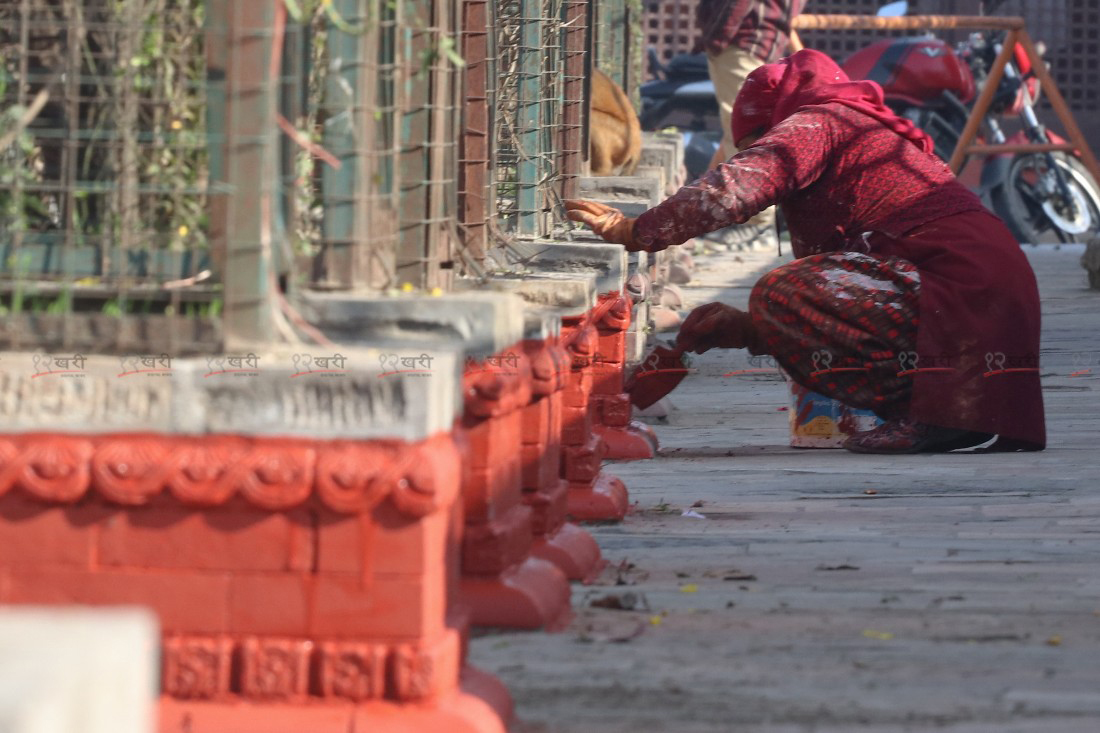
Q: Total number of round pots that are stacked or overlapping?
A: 0